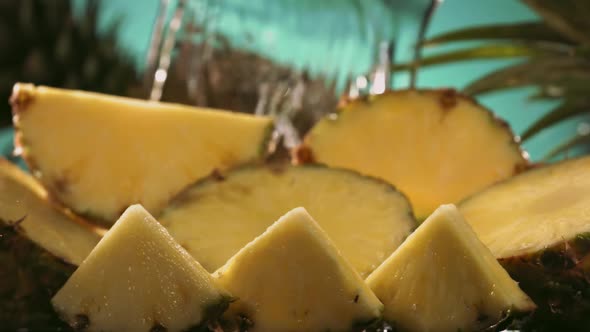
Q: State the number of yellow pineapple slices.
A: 8